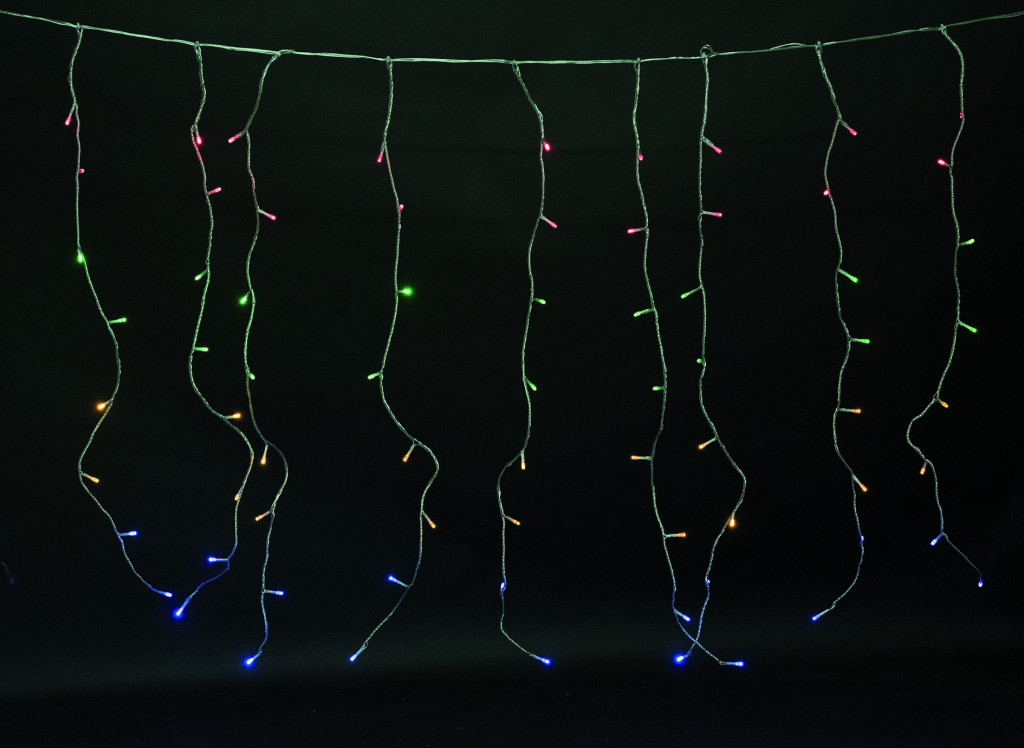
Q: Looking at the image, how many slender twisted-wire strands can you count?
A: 9